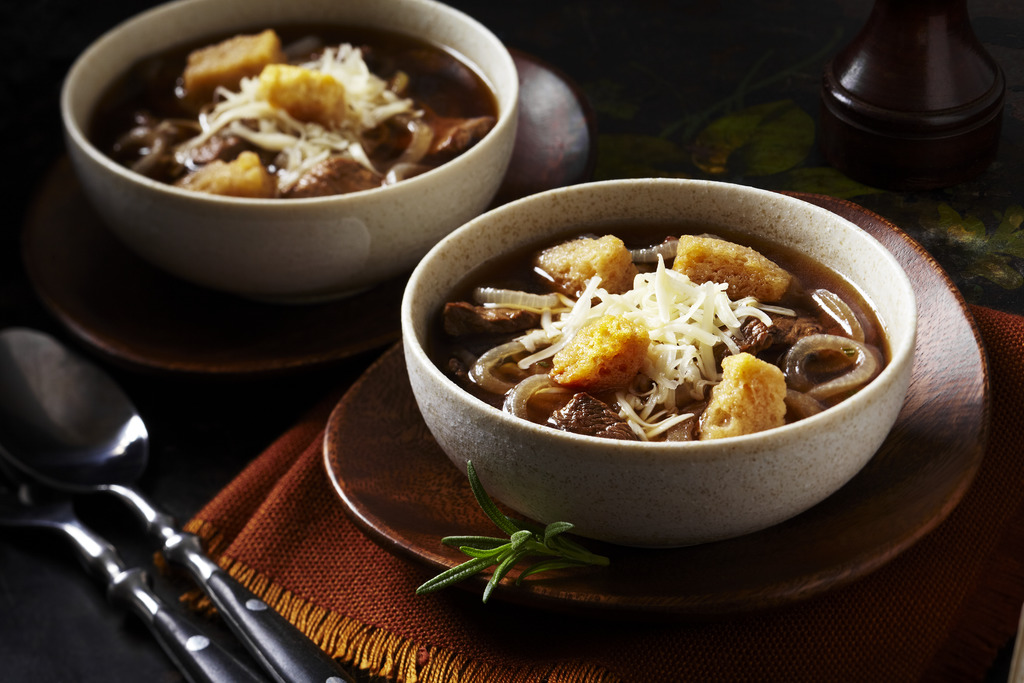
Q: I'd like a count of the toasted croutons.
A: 7